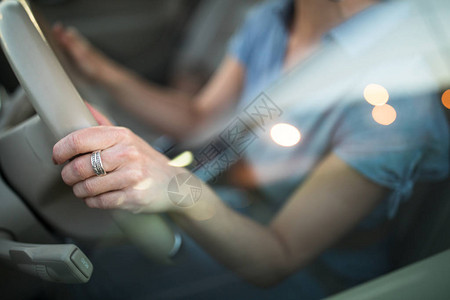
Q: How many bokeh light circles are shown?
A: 4